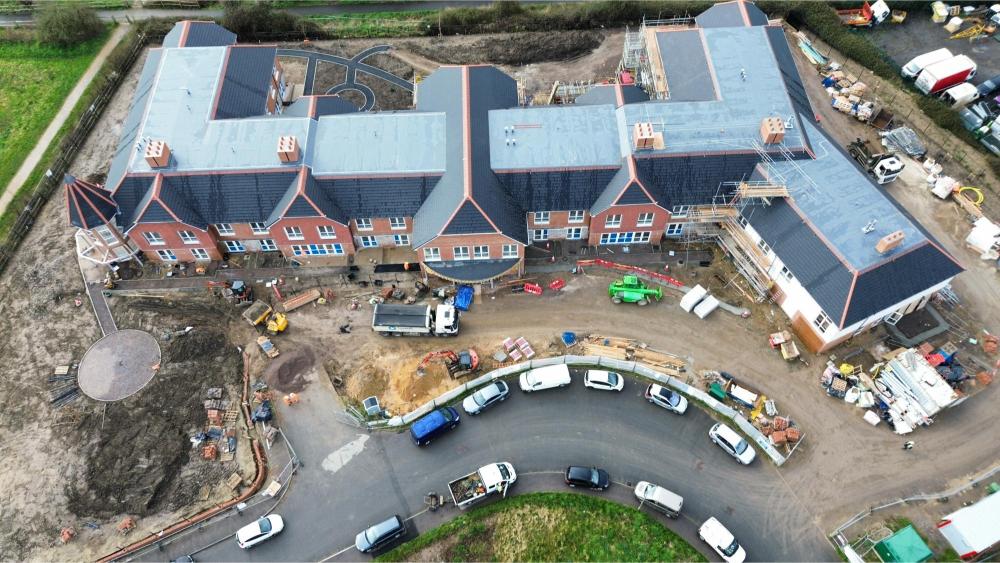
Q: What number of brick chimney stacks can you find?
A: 5